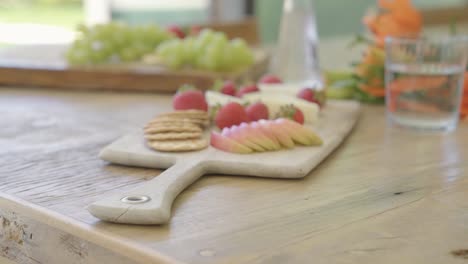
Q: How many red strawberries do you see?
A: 8